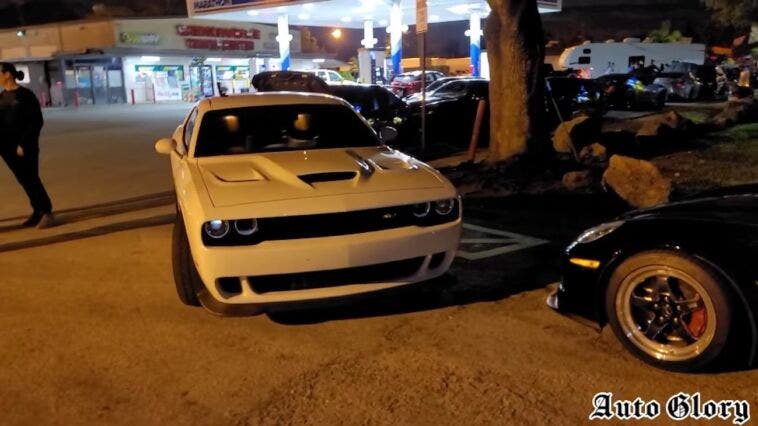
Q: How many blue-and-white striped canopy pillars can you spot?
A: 3